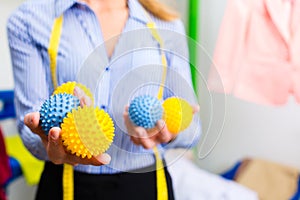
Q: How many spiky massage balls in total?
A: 5